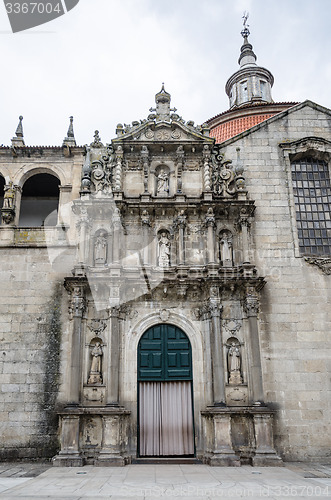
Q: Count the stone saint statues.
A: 6